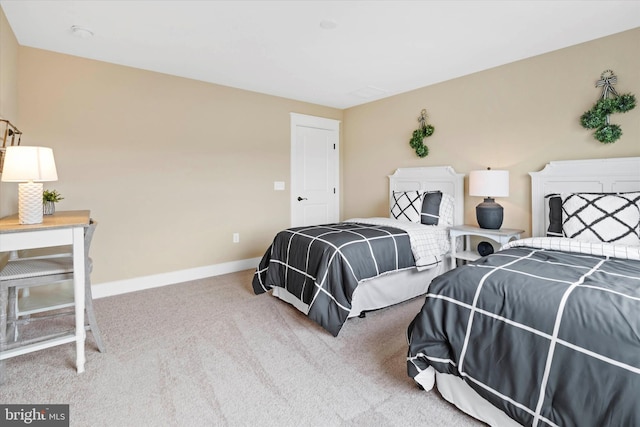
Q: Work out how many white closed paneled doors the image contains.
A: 1